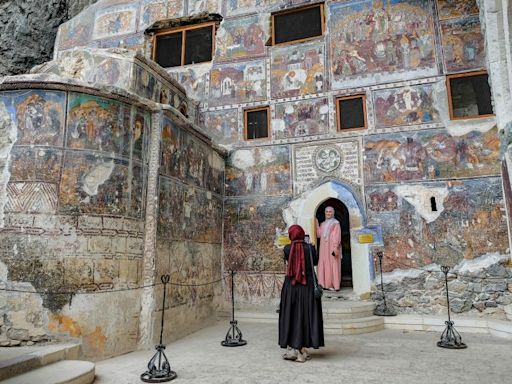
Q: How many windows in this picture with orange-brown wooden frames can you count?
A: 5